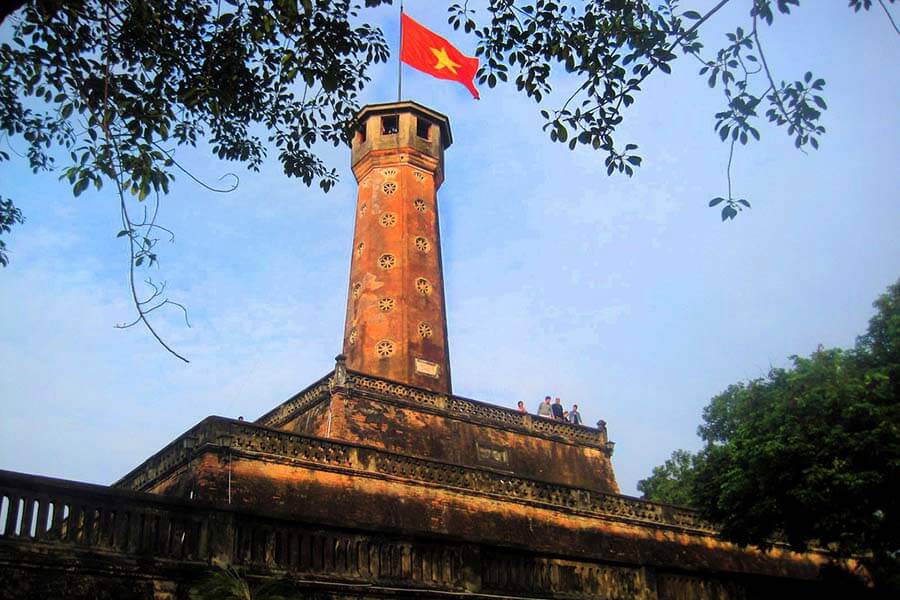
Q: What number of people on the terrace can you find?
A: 5